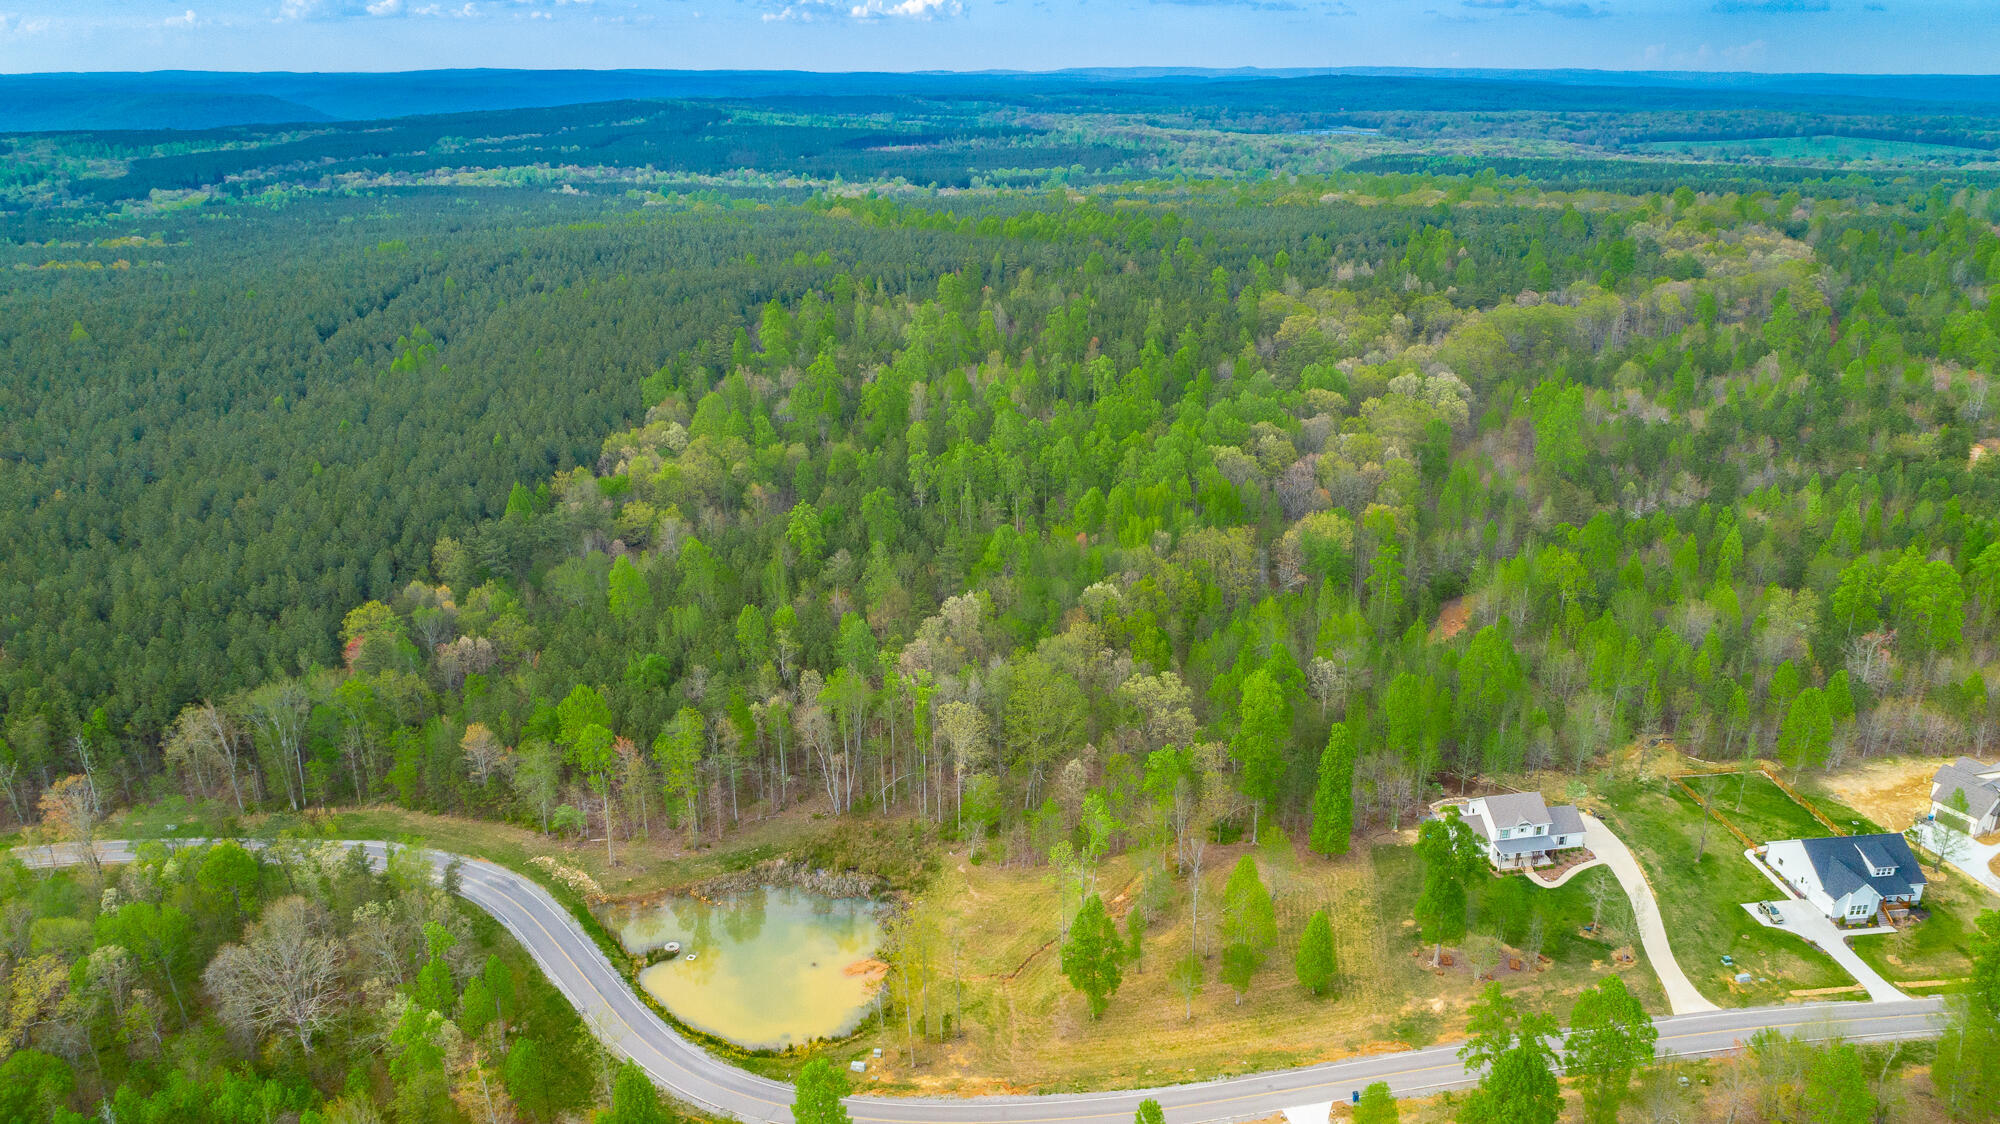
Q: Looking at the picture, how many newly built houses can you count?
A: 3